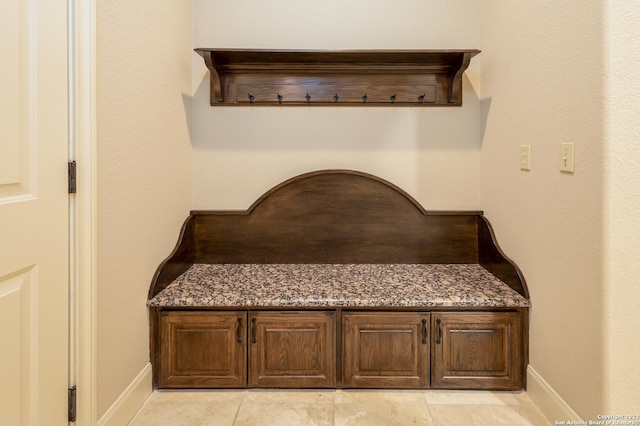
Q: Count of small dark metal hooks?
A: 7